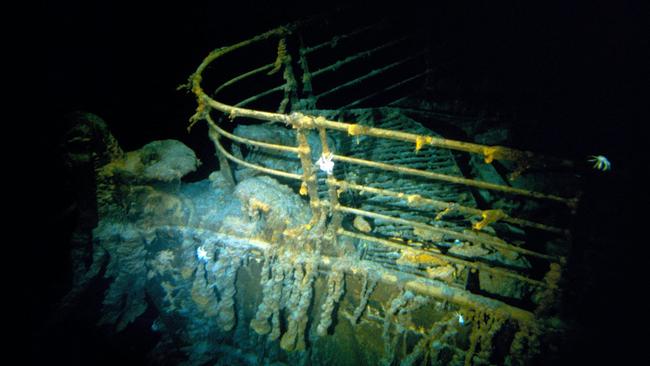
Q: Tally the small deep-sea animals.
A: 4